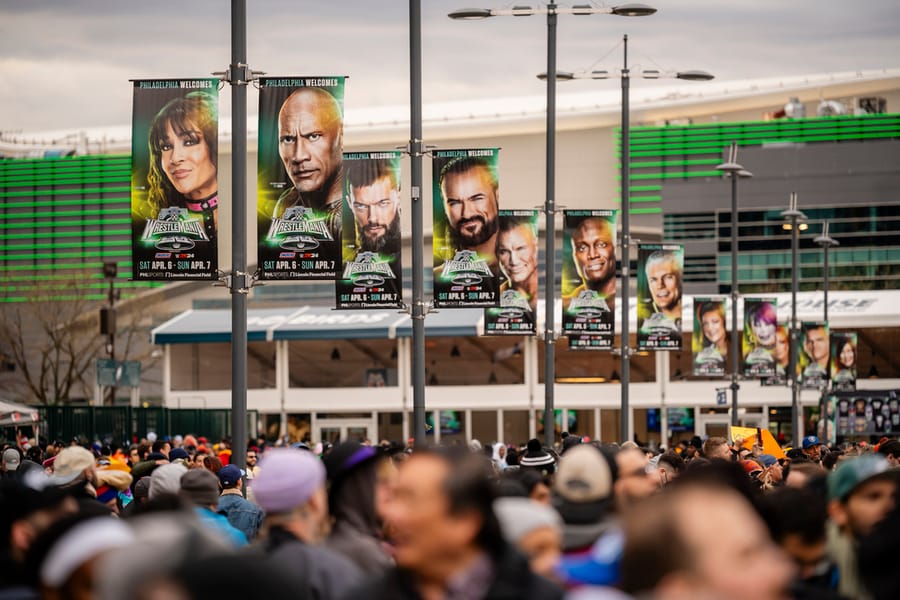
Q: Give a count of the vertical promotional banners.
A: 12